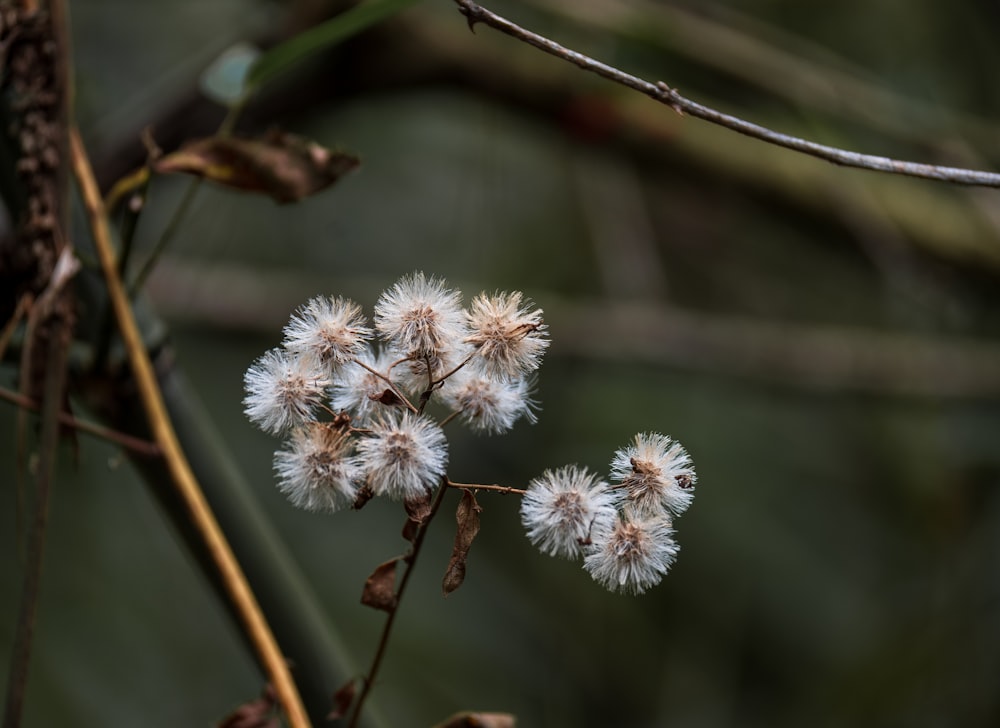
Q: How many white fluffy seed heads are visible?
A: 12